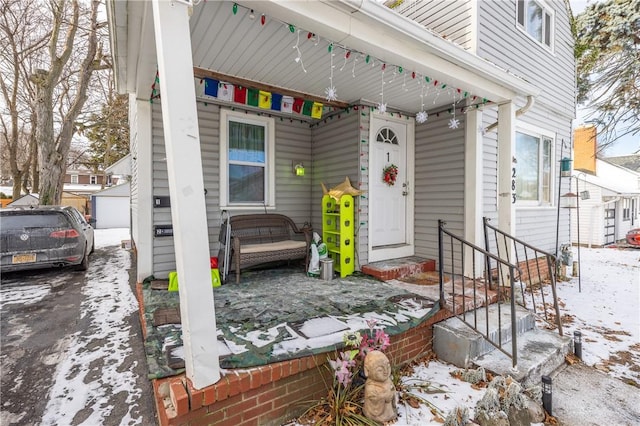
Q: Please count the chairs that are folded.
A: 1